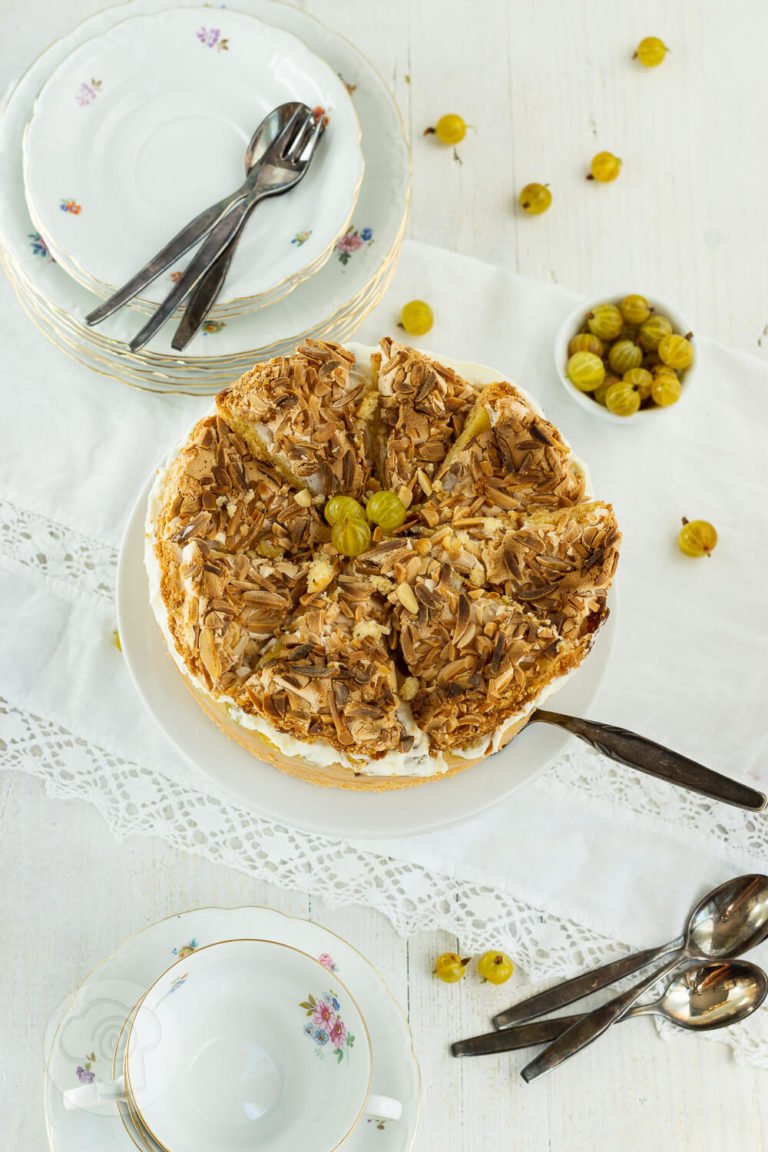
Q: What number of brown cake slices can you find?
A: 8